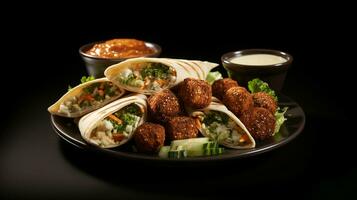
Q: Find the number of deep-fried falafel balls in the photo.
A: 8